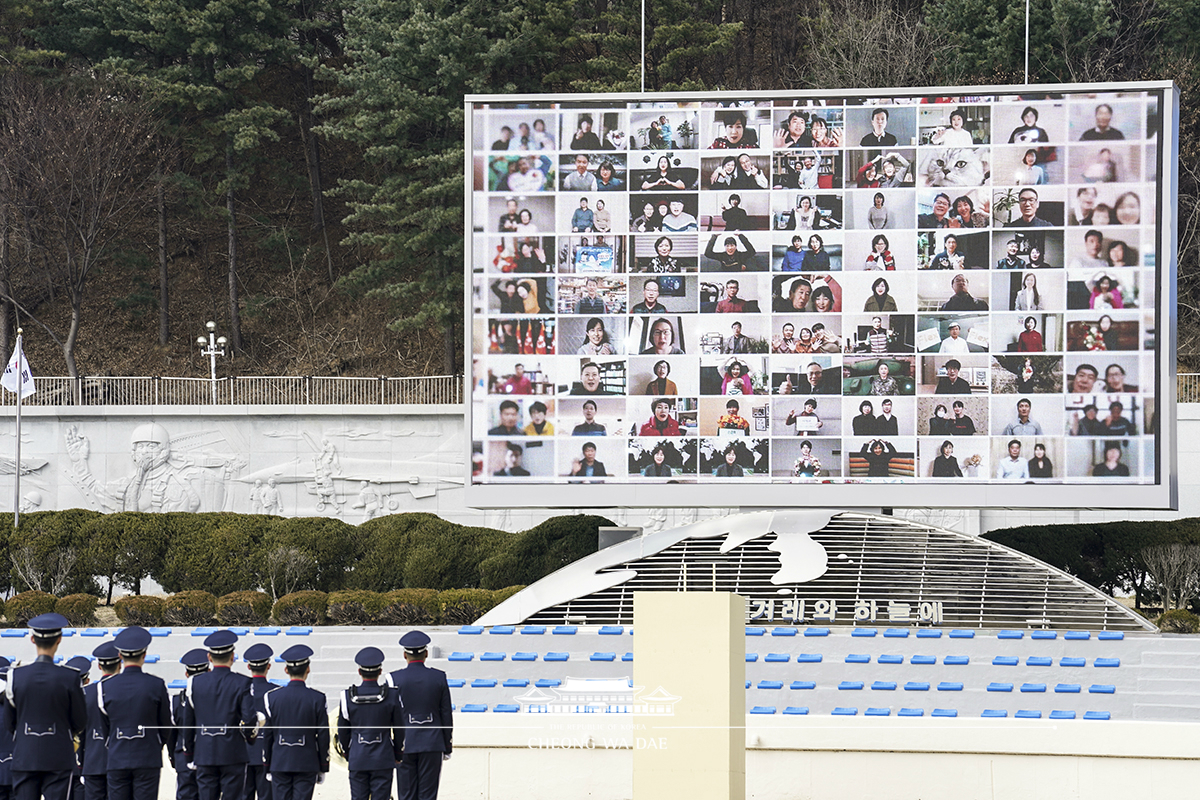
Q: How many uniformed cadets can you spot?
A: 11